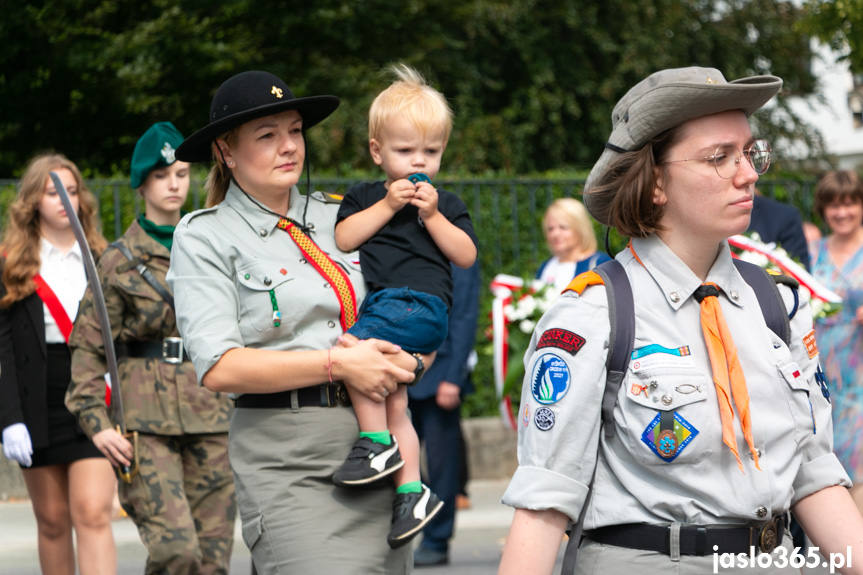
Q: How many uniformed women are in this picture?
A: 3